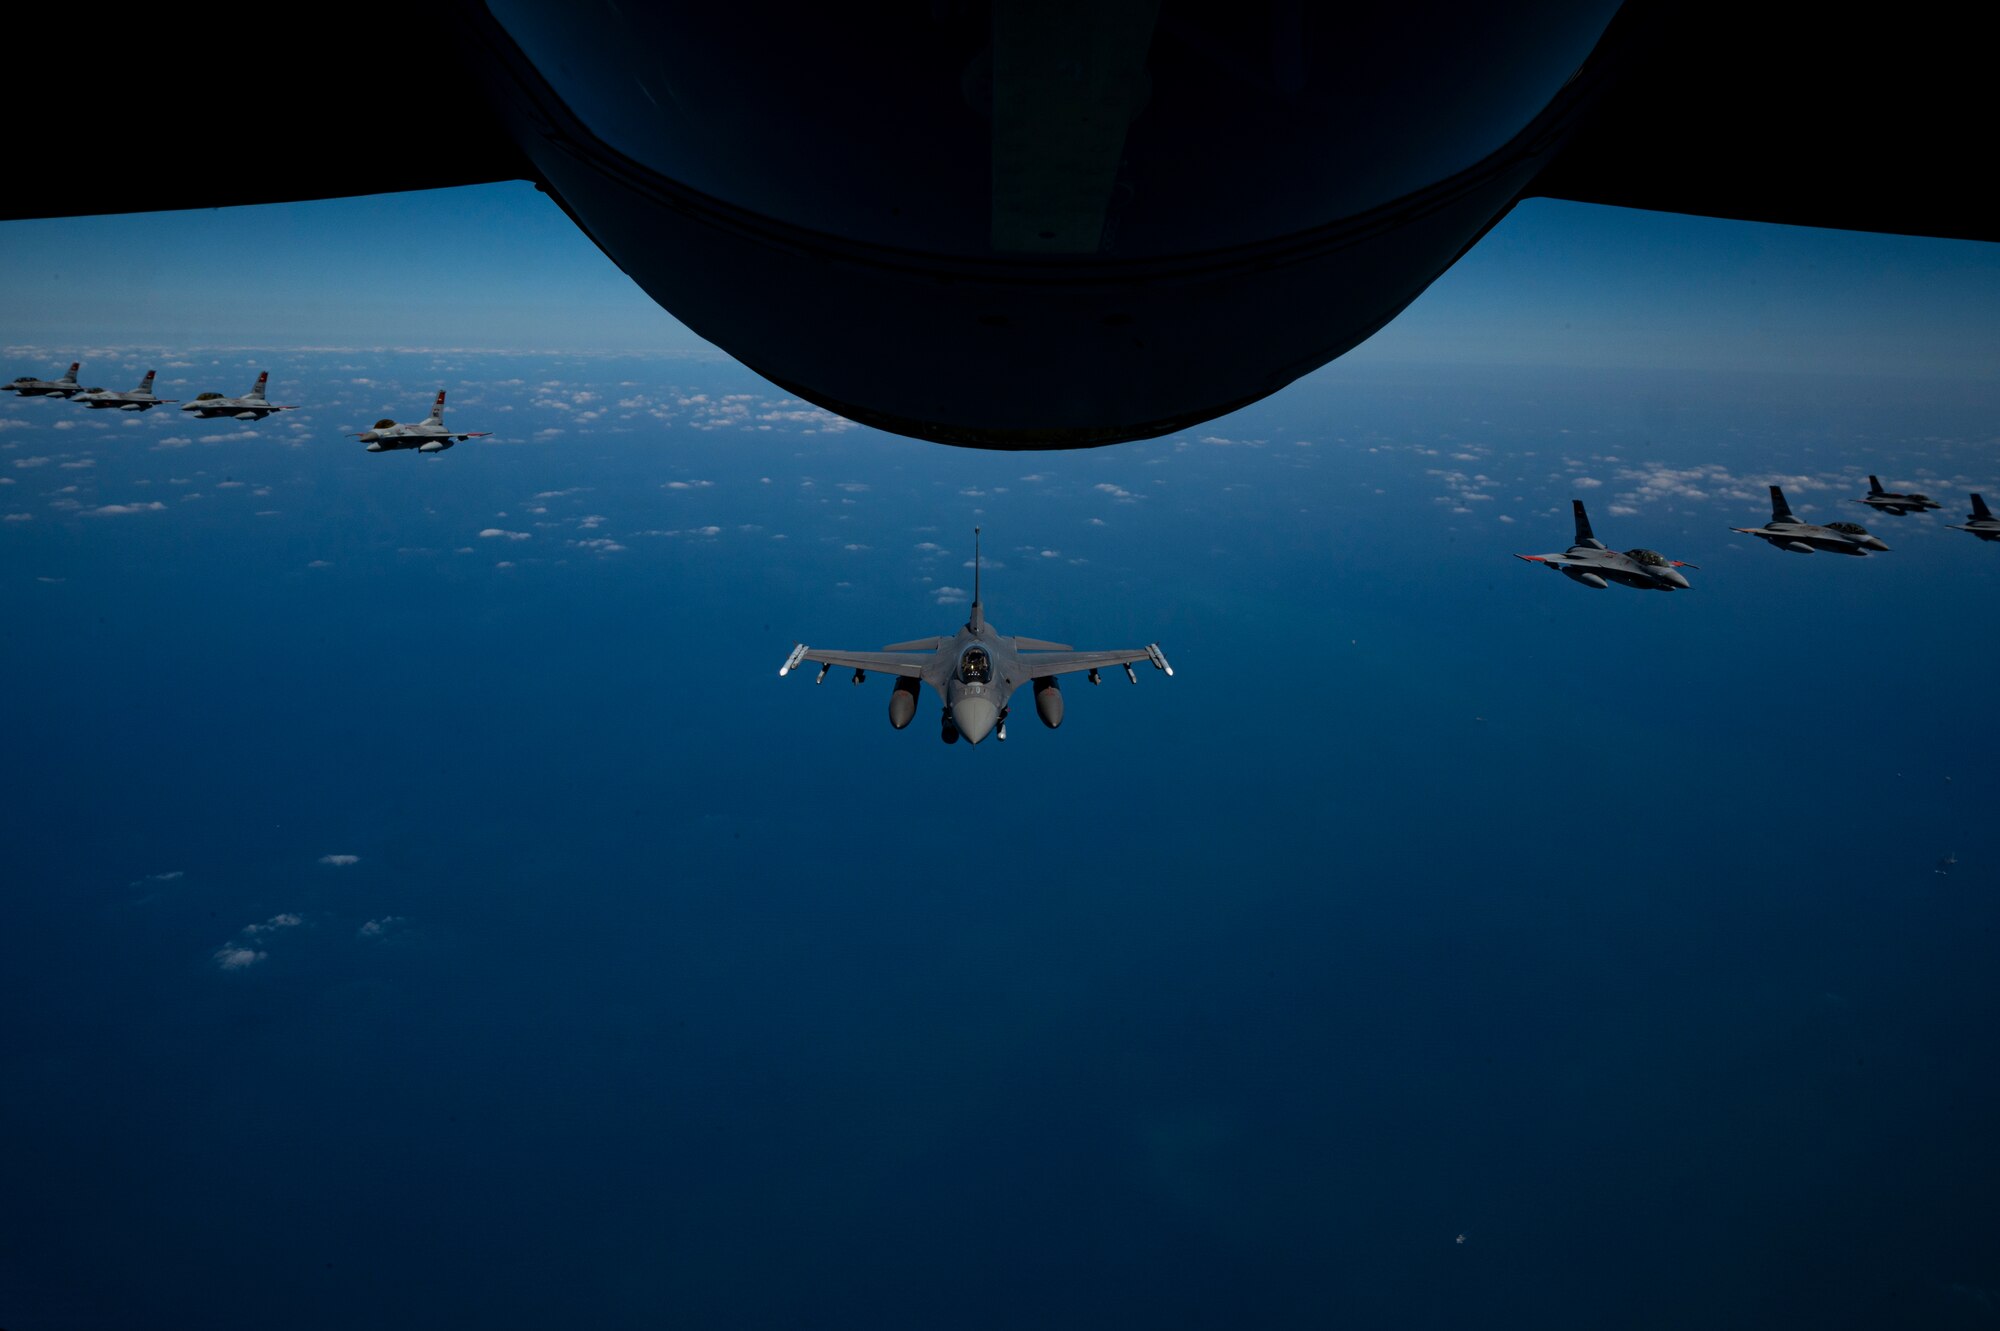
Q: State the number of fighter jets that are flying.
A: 9